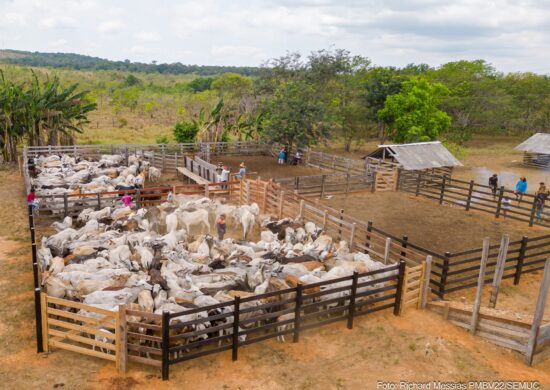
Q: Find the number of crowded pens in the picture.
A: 2